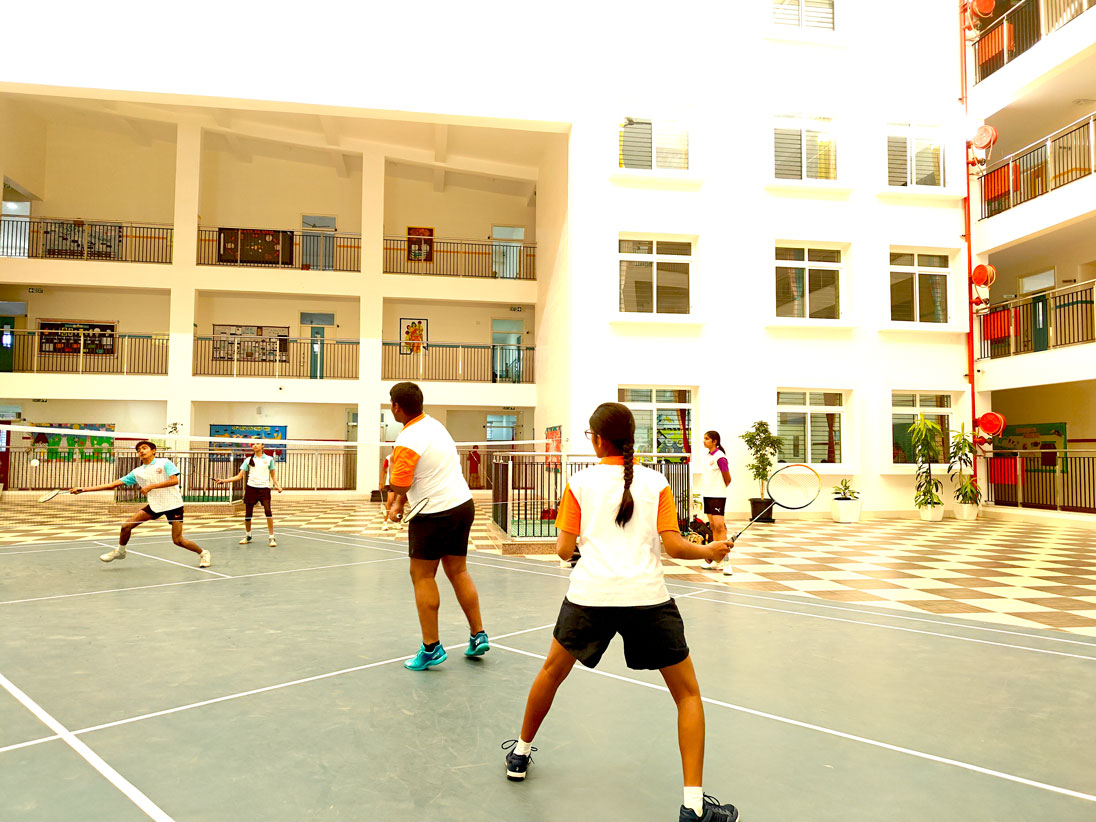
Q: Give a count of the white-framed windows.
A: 10